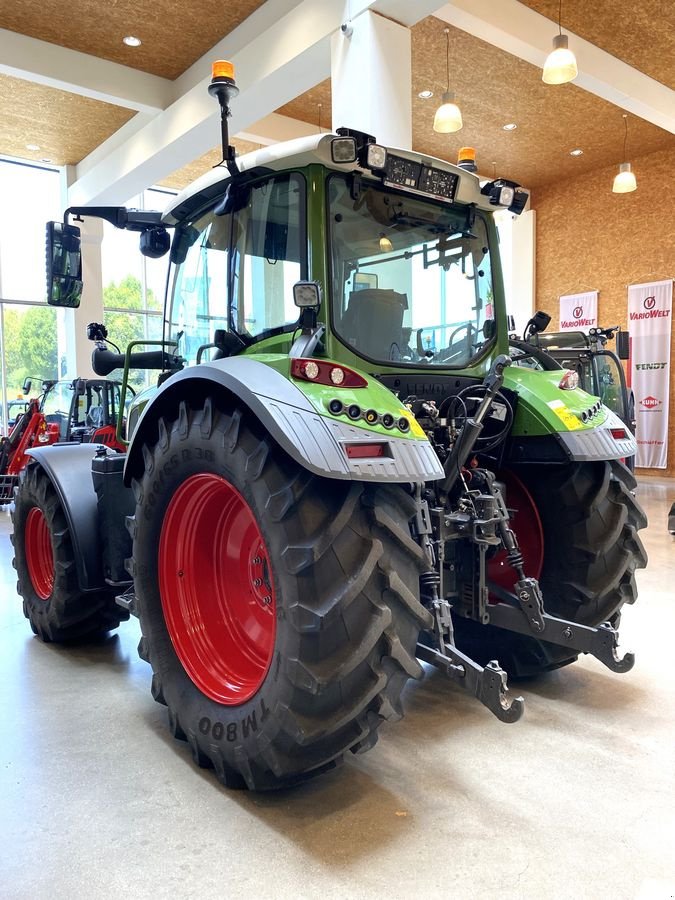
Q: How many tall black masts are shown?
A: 1